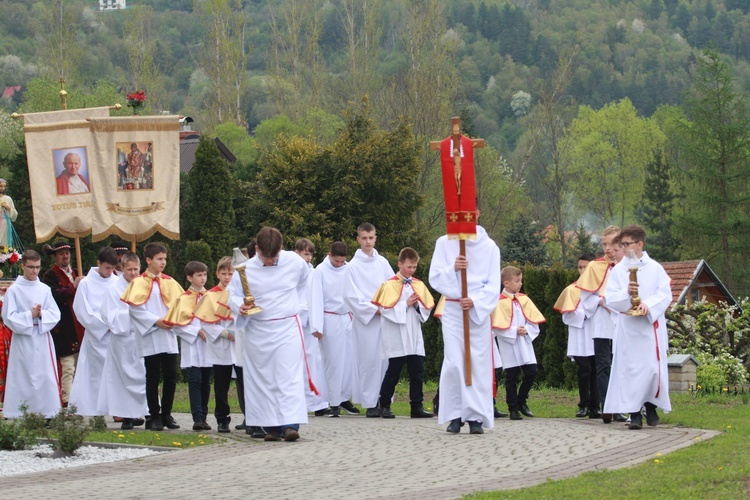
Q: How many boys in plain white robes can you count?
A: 9